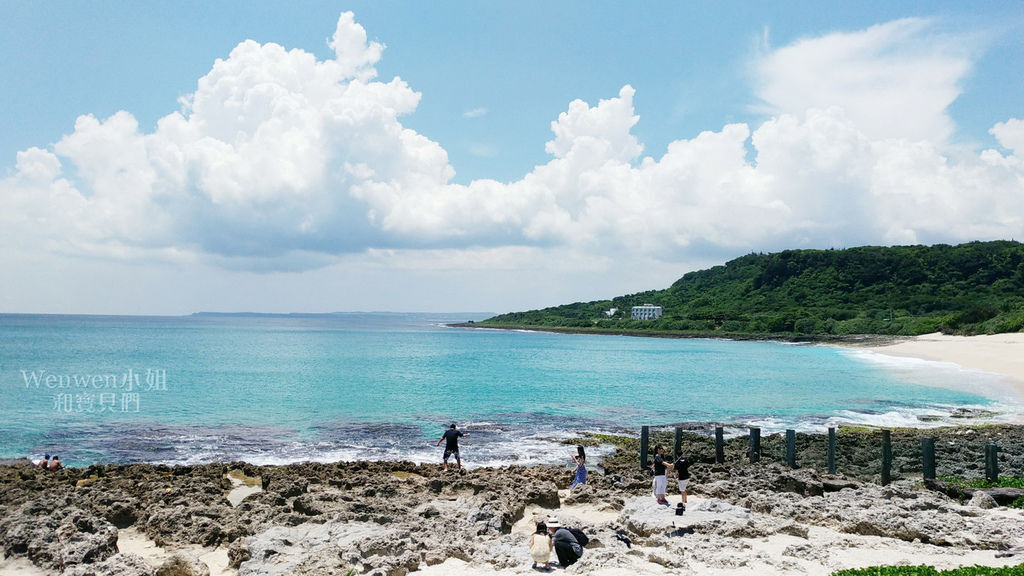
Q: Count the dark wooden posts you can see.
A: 9